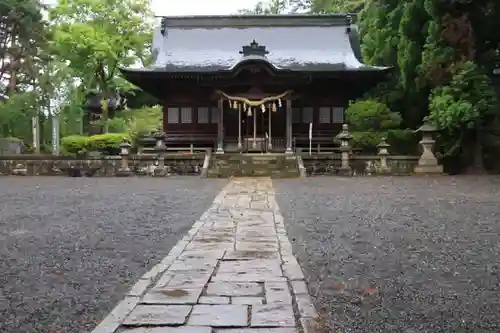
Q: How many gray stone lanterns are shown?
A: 5